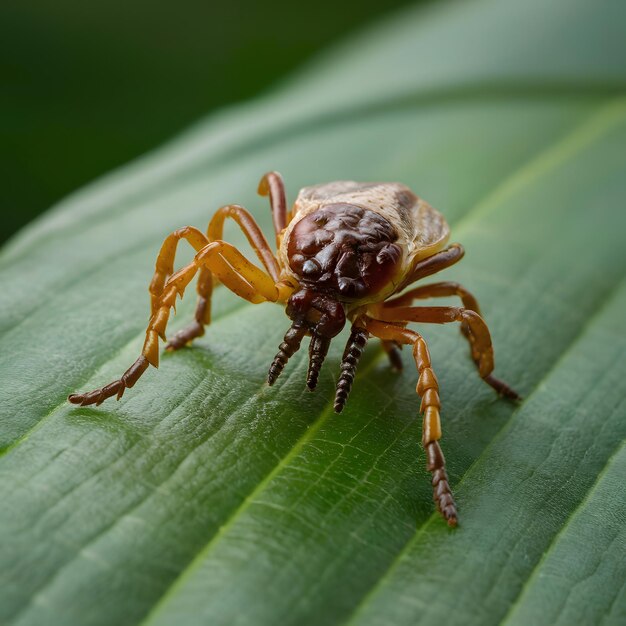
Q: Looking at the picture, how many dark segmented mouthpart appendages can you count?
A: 3